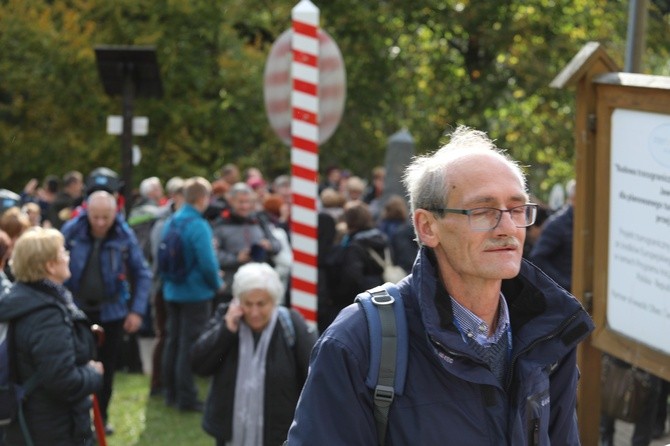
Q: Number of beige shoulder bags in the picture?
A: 1